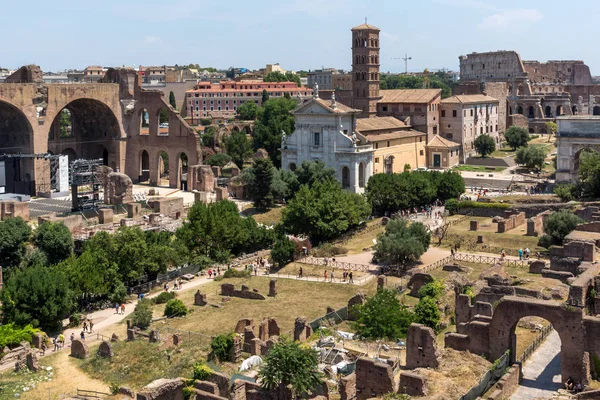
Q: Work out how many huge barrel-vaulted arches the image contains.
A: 2